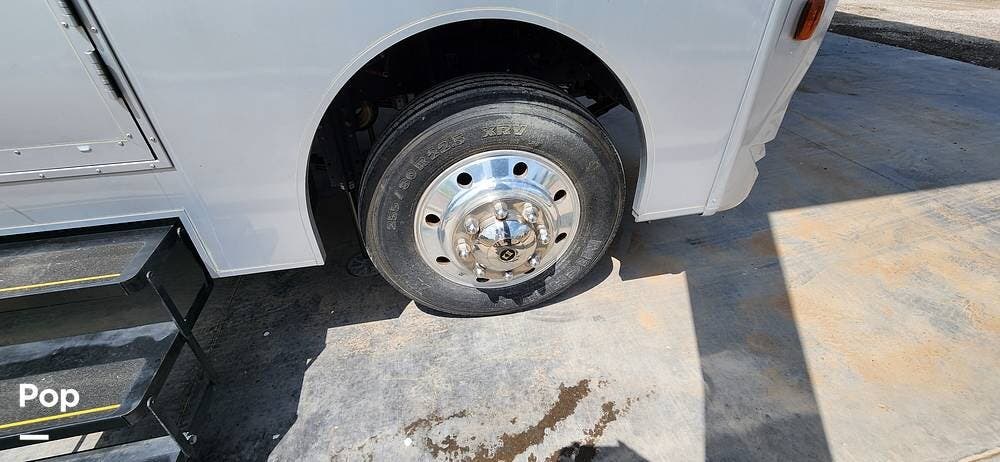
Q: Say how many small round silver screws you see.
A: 9